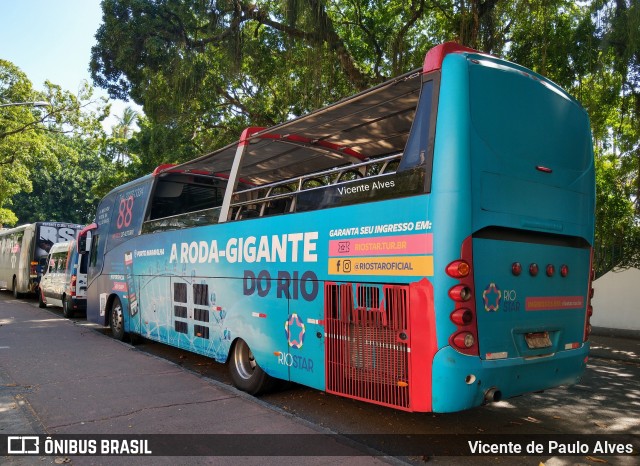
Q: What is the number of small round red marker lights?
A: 4